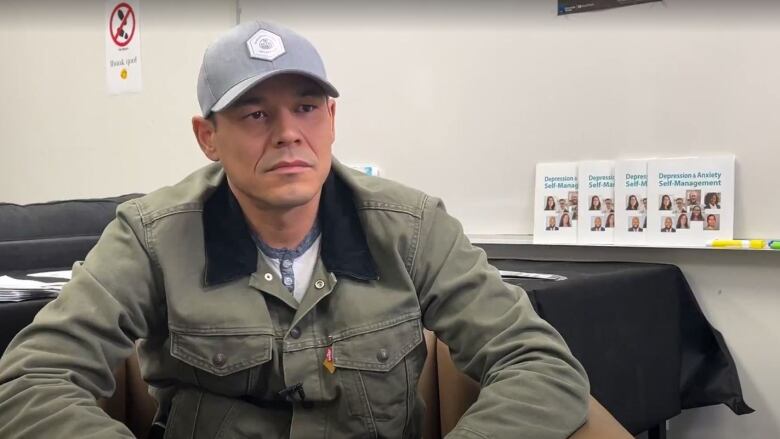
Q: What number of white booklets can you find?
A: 4